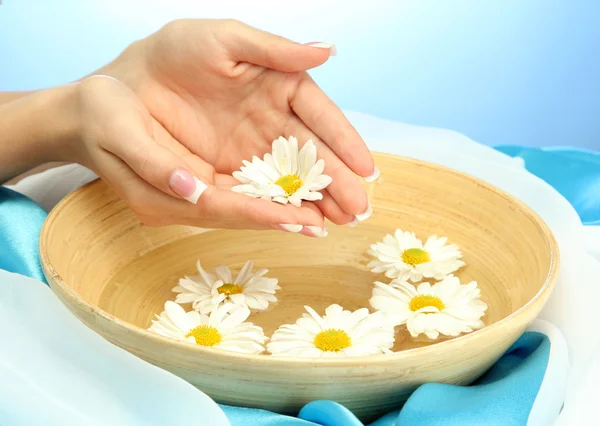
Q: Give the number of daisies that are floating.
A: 5